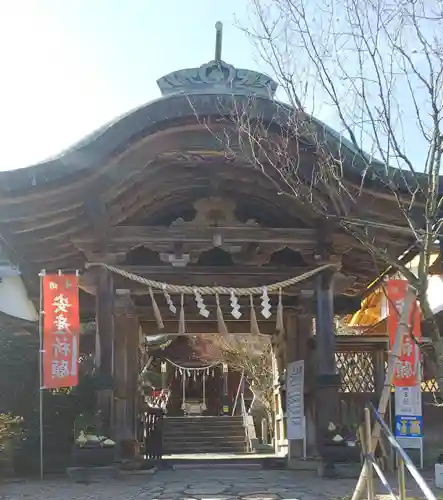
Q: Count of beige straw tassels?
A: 5